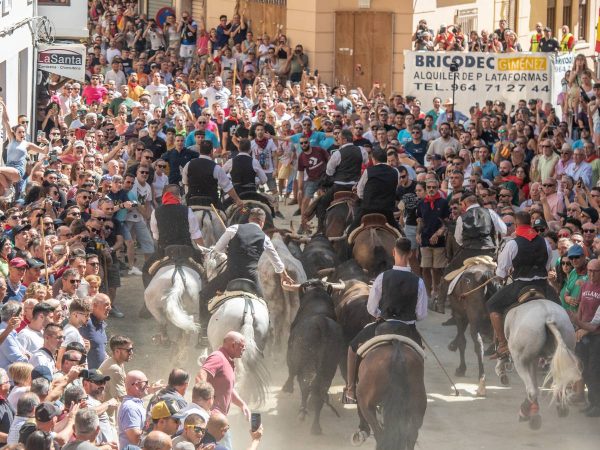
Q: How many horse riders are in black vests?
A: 9